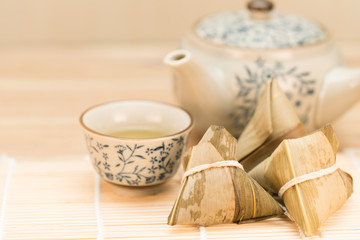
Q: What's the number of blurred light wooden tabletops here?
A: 1